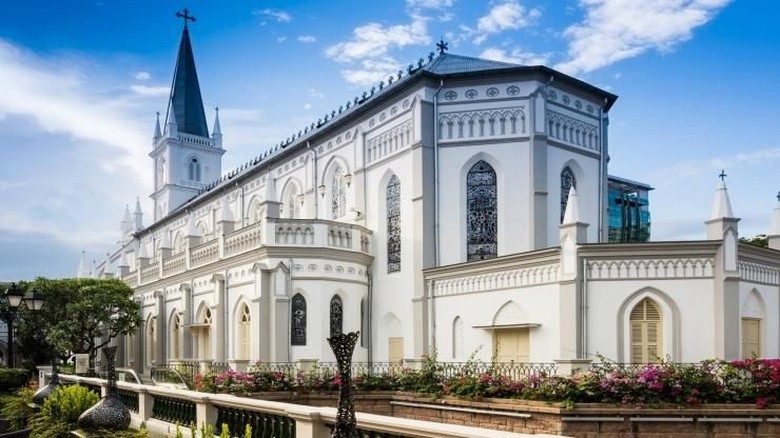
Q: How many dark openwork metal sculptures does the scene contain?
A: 3